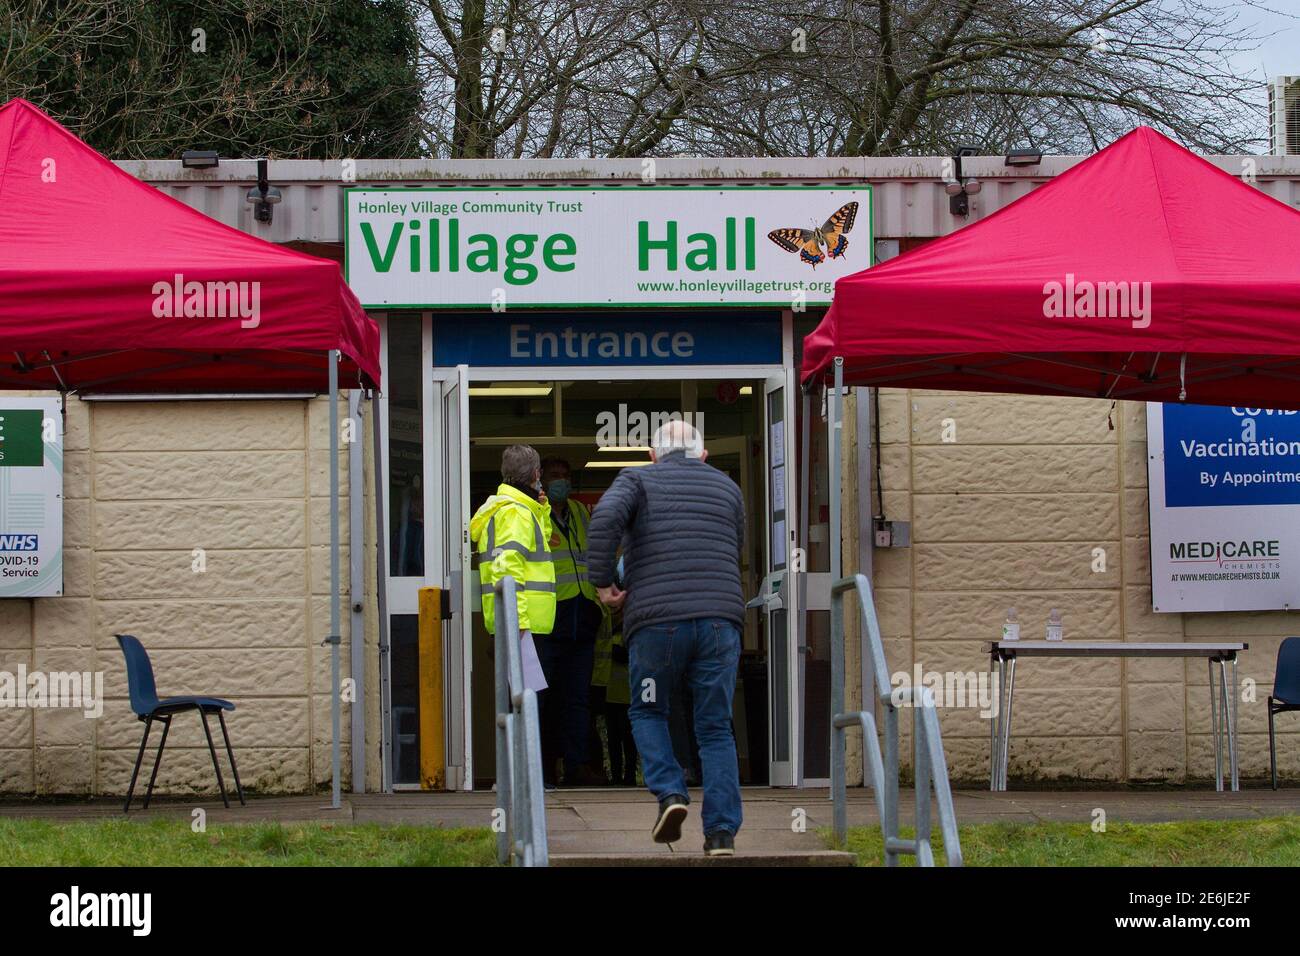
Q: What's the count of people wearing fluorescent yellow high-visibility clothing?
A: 3